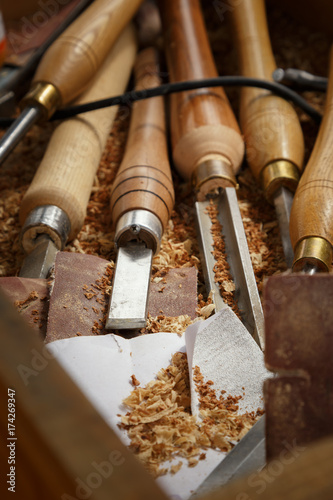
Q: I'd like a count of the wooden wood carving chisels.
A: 6